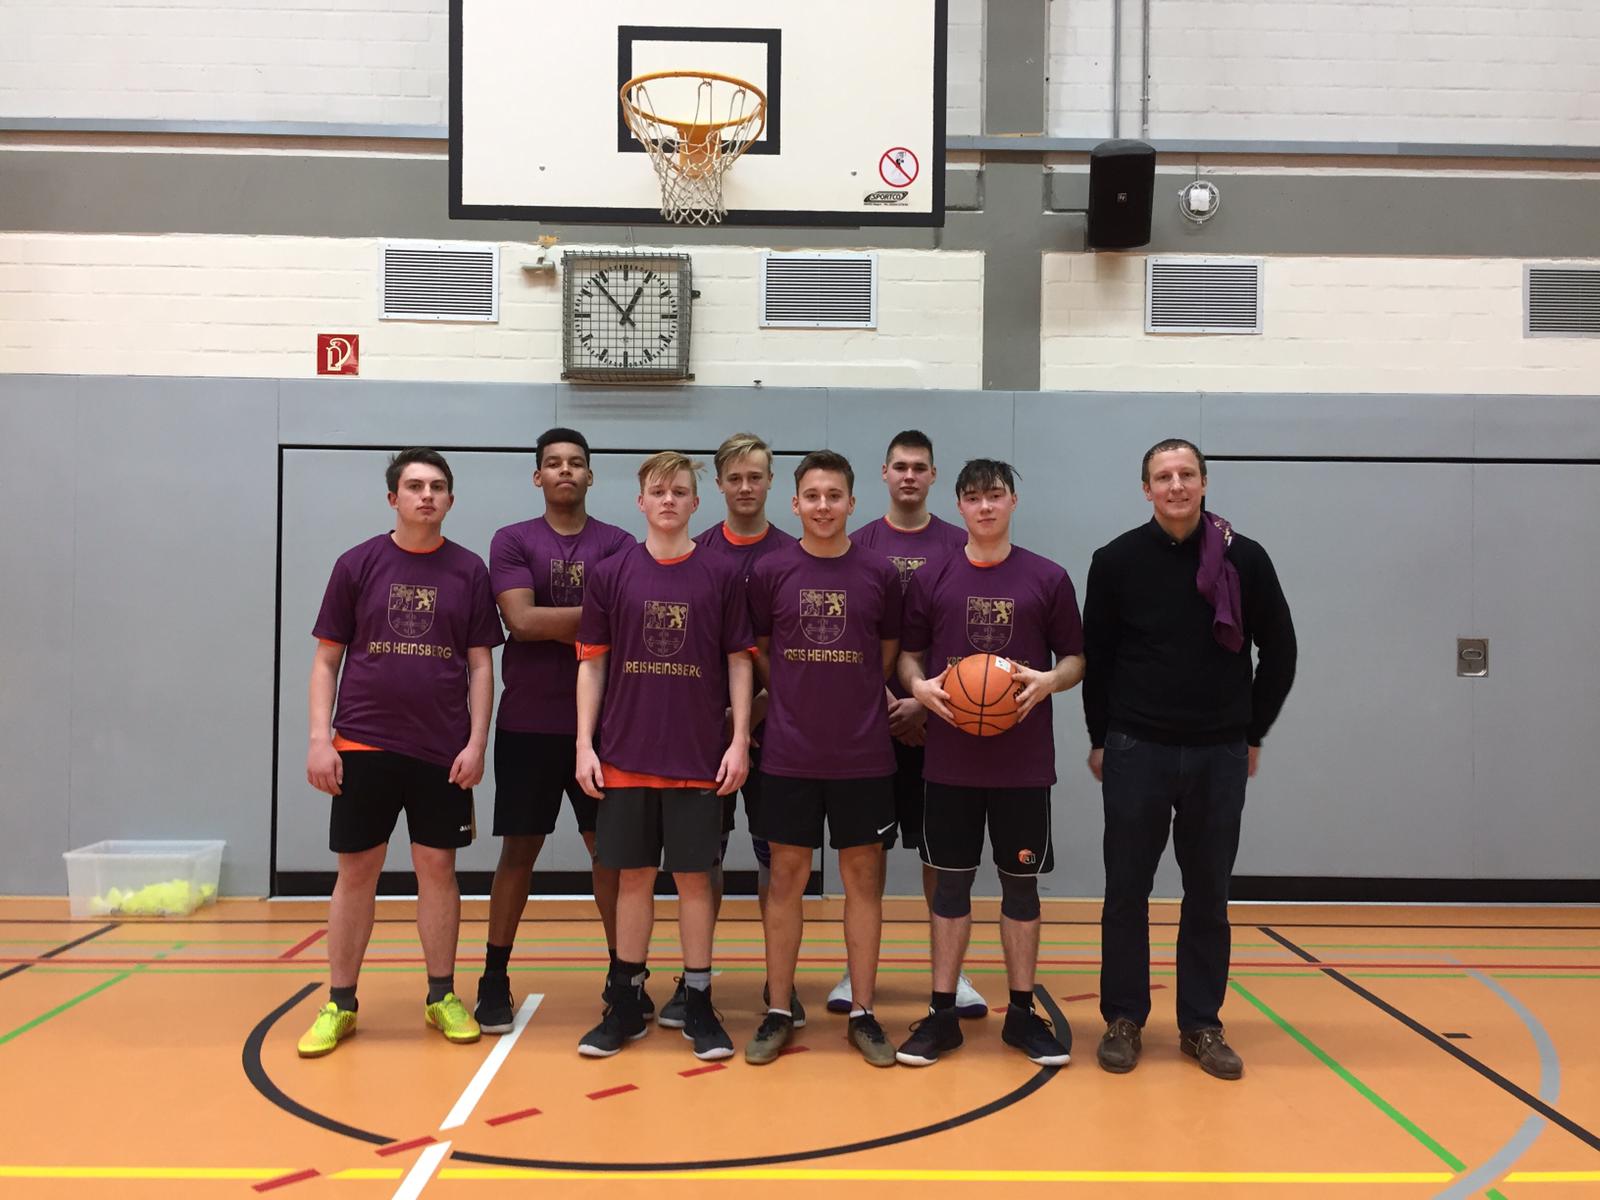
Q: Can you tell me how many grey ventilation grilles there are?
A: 4